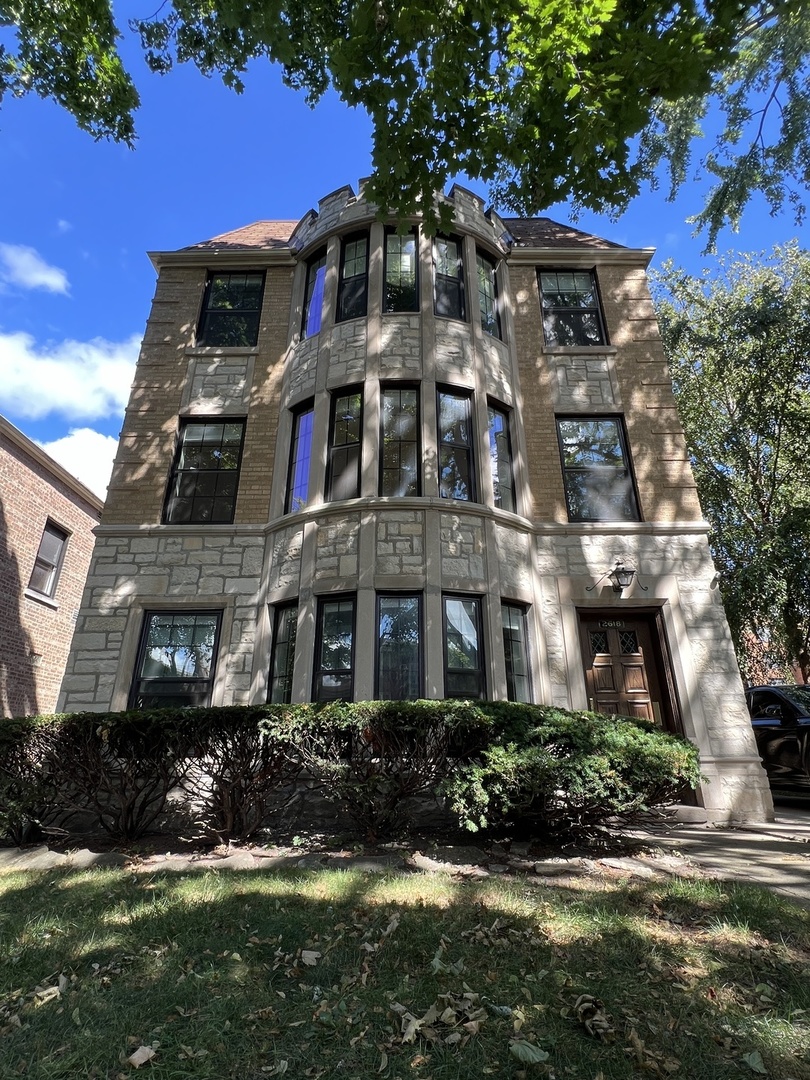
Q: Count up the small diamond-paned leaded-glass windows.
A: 2